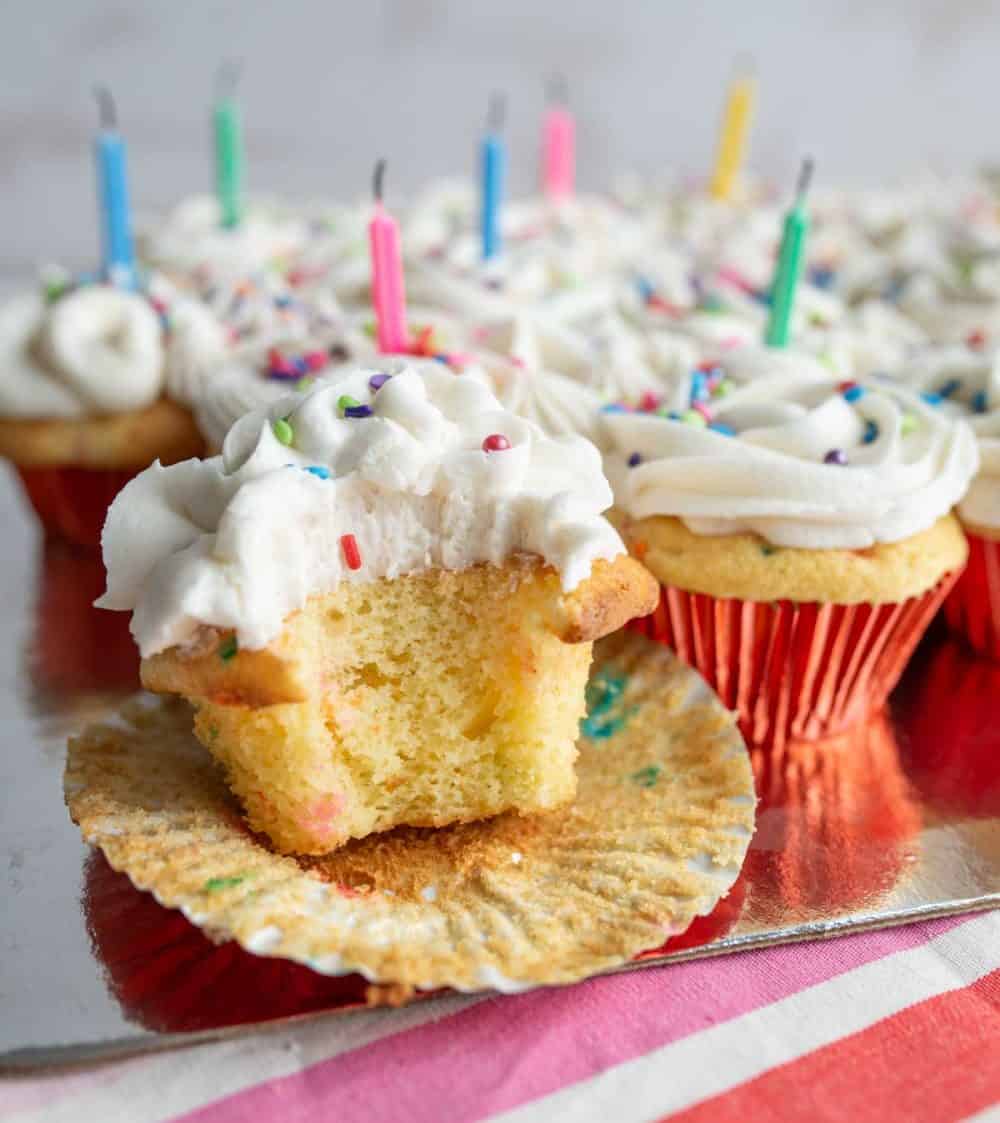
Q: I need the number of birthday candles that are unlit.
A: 7